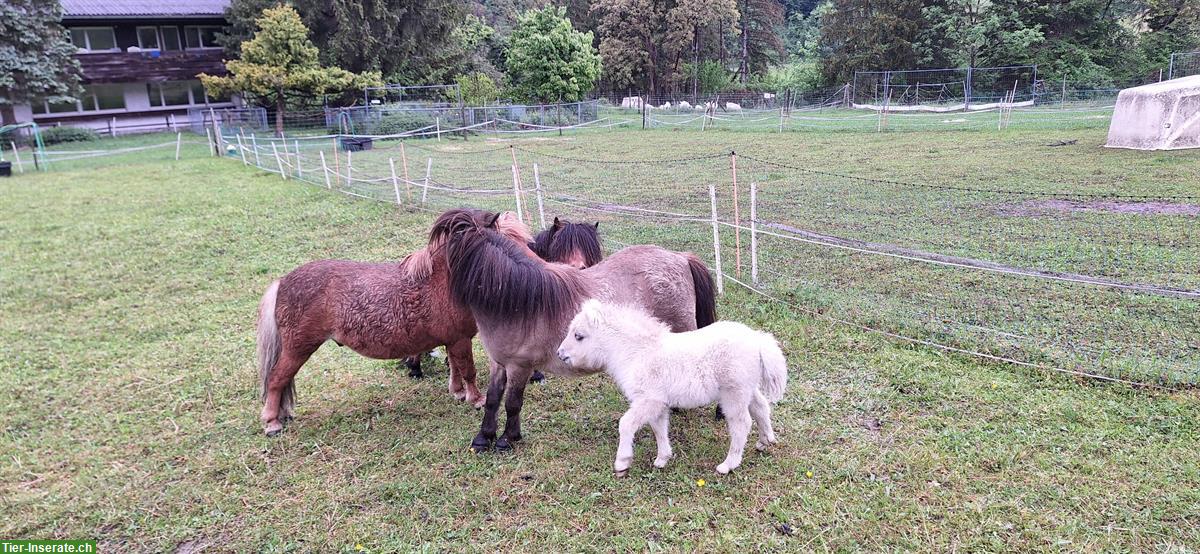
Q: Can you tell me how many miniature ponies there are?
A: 4